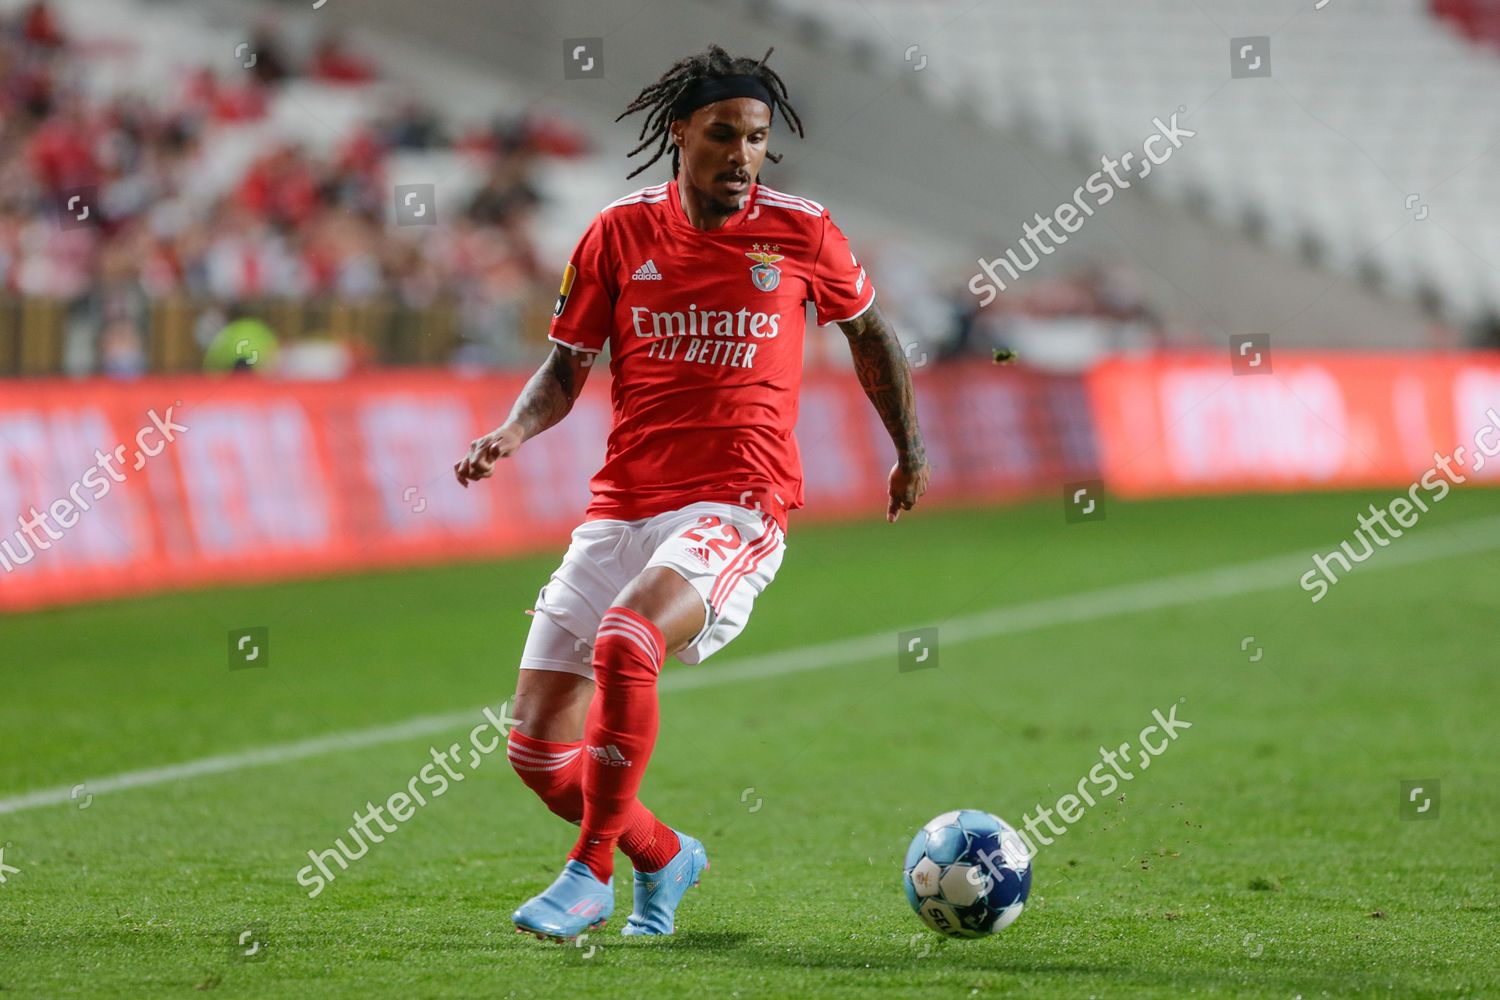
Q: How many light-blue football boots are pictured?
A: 2